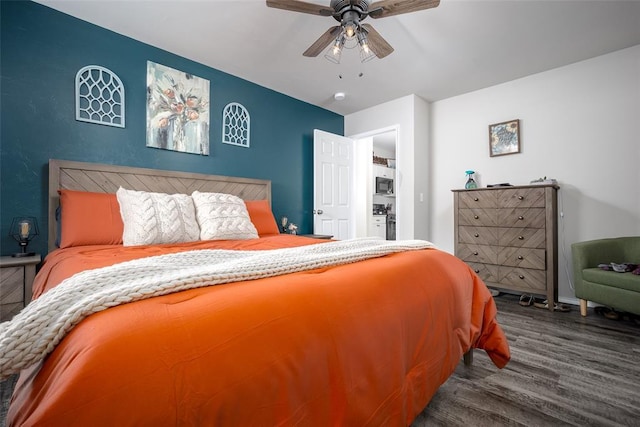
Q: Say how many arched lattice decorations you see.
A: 2